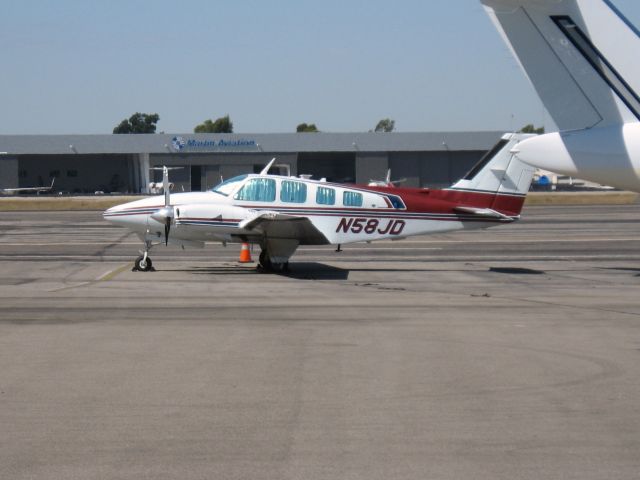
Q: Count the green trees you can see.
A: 5